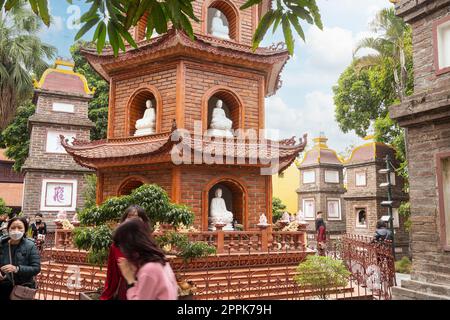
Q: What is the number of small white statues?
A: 4